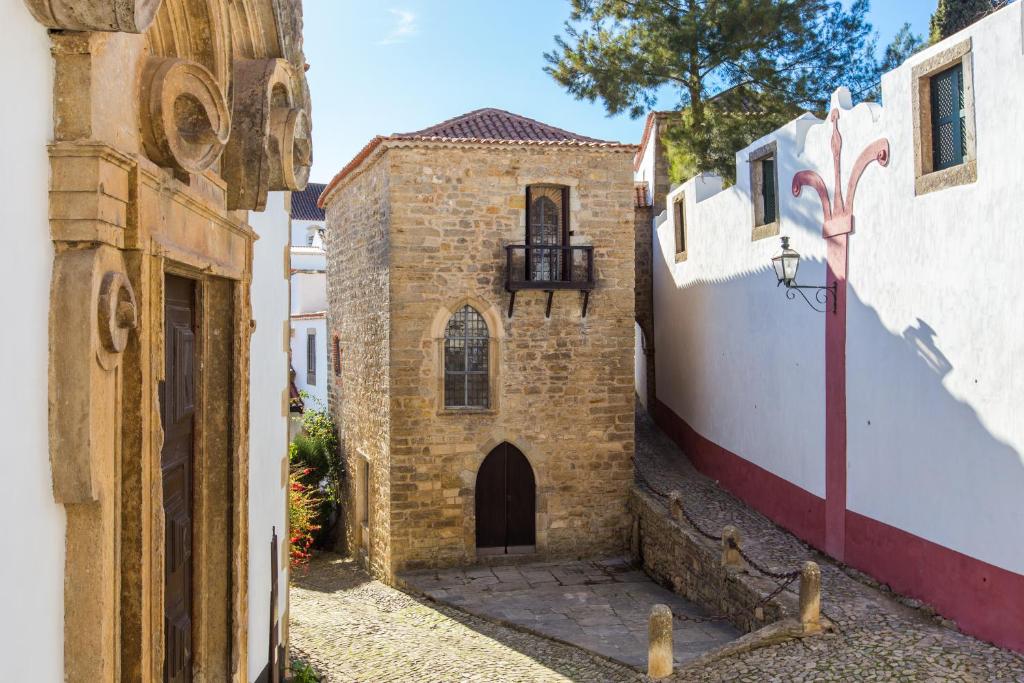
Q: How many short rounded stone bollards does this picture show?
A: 4